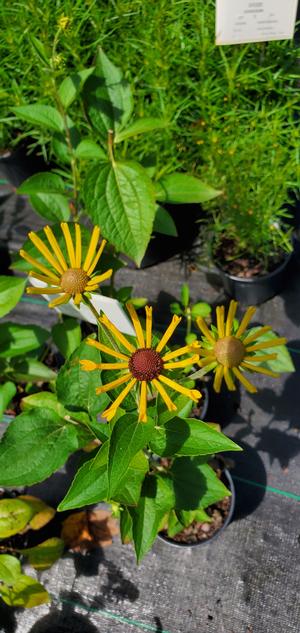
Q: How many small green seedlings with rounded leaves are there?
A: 1